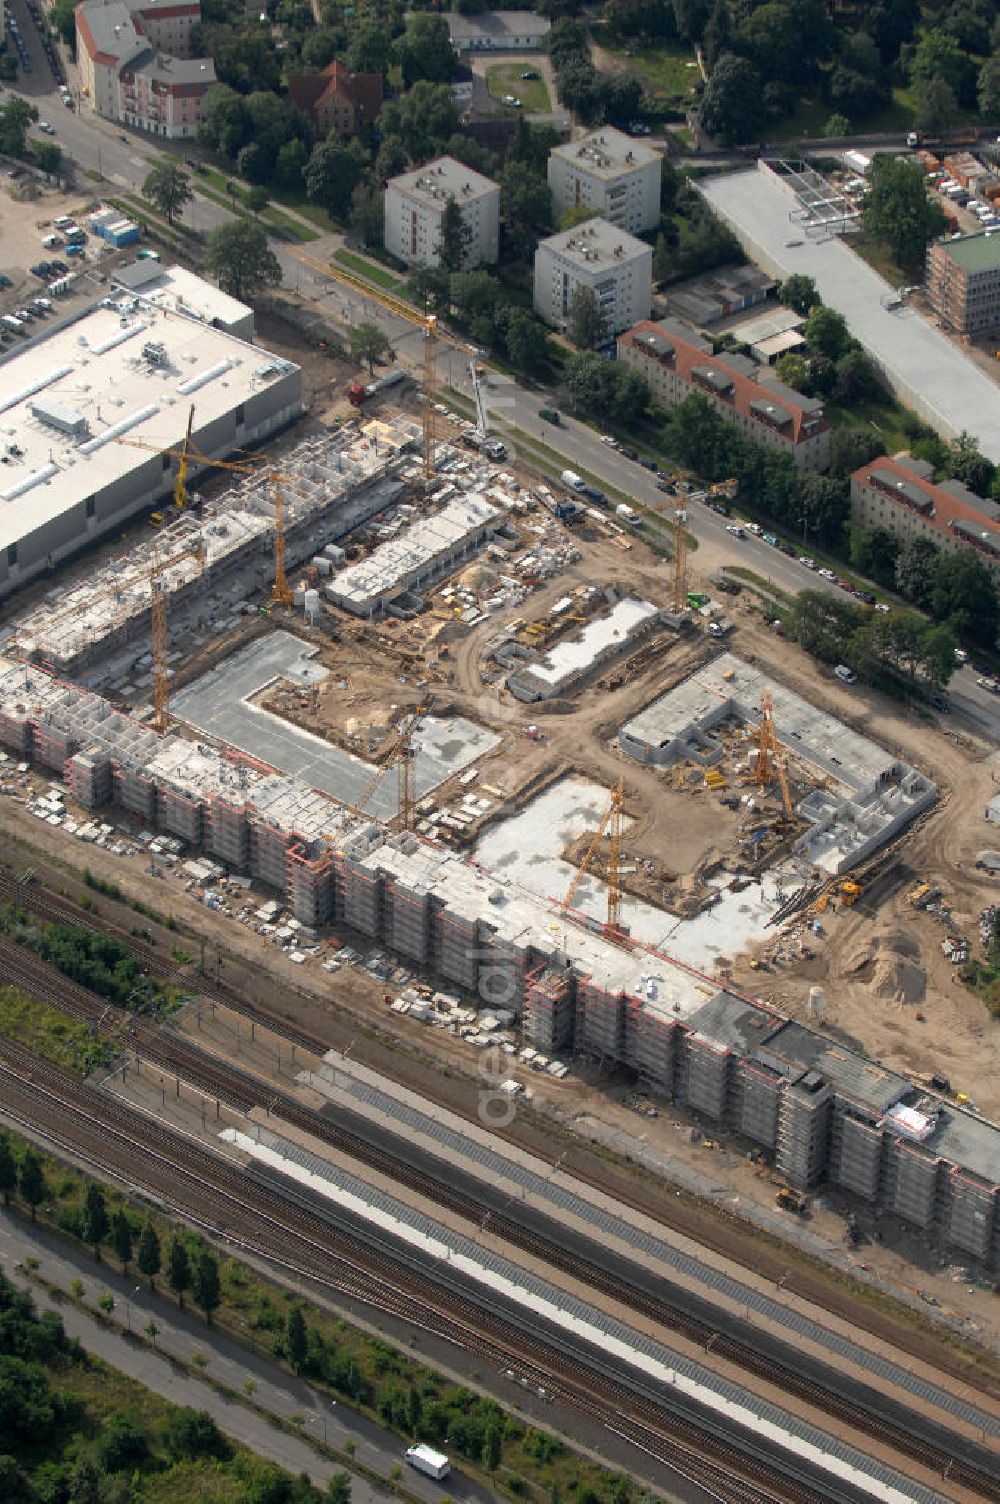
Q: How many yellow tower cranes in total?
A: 7